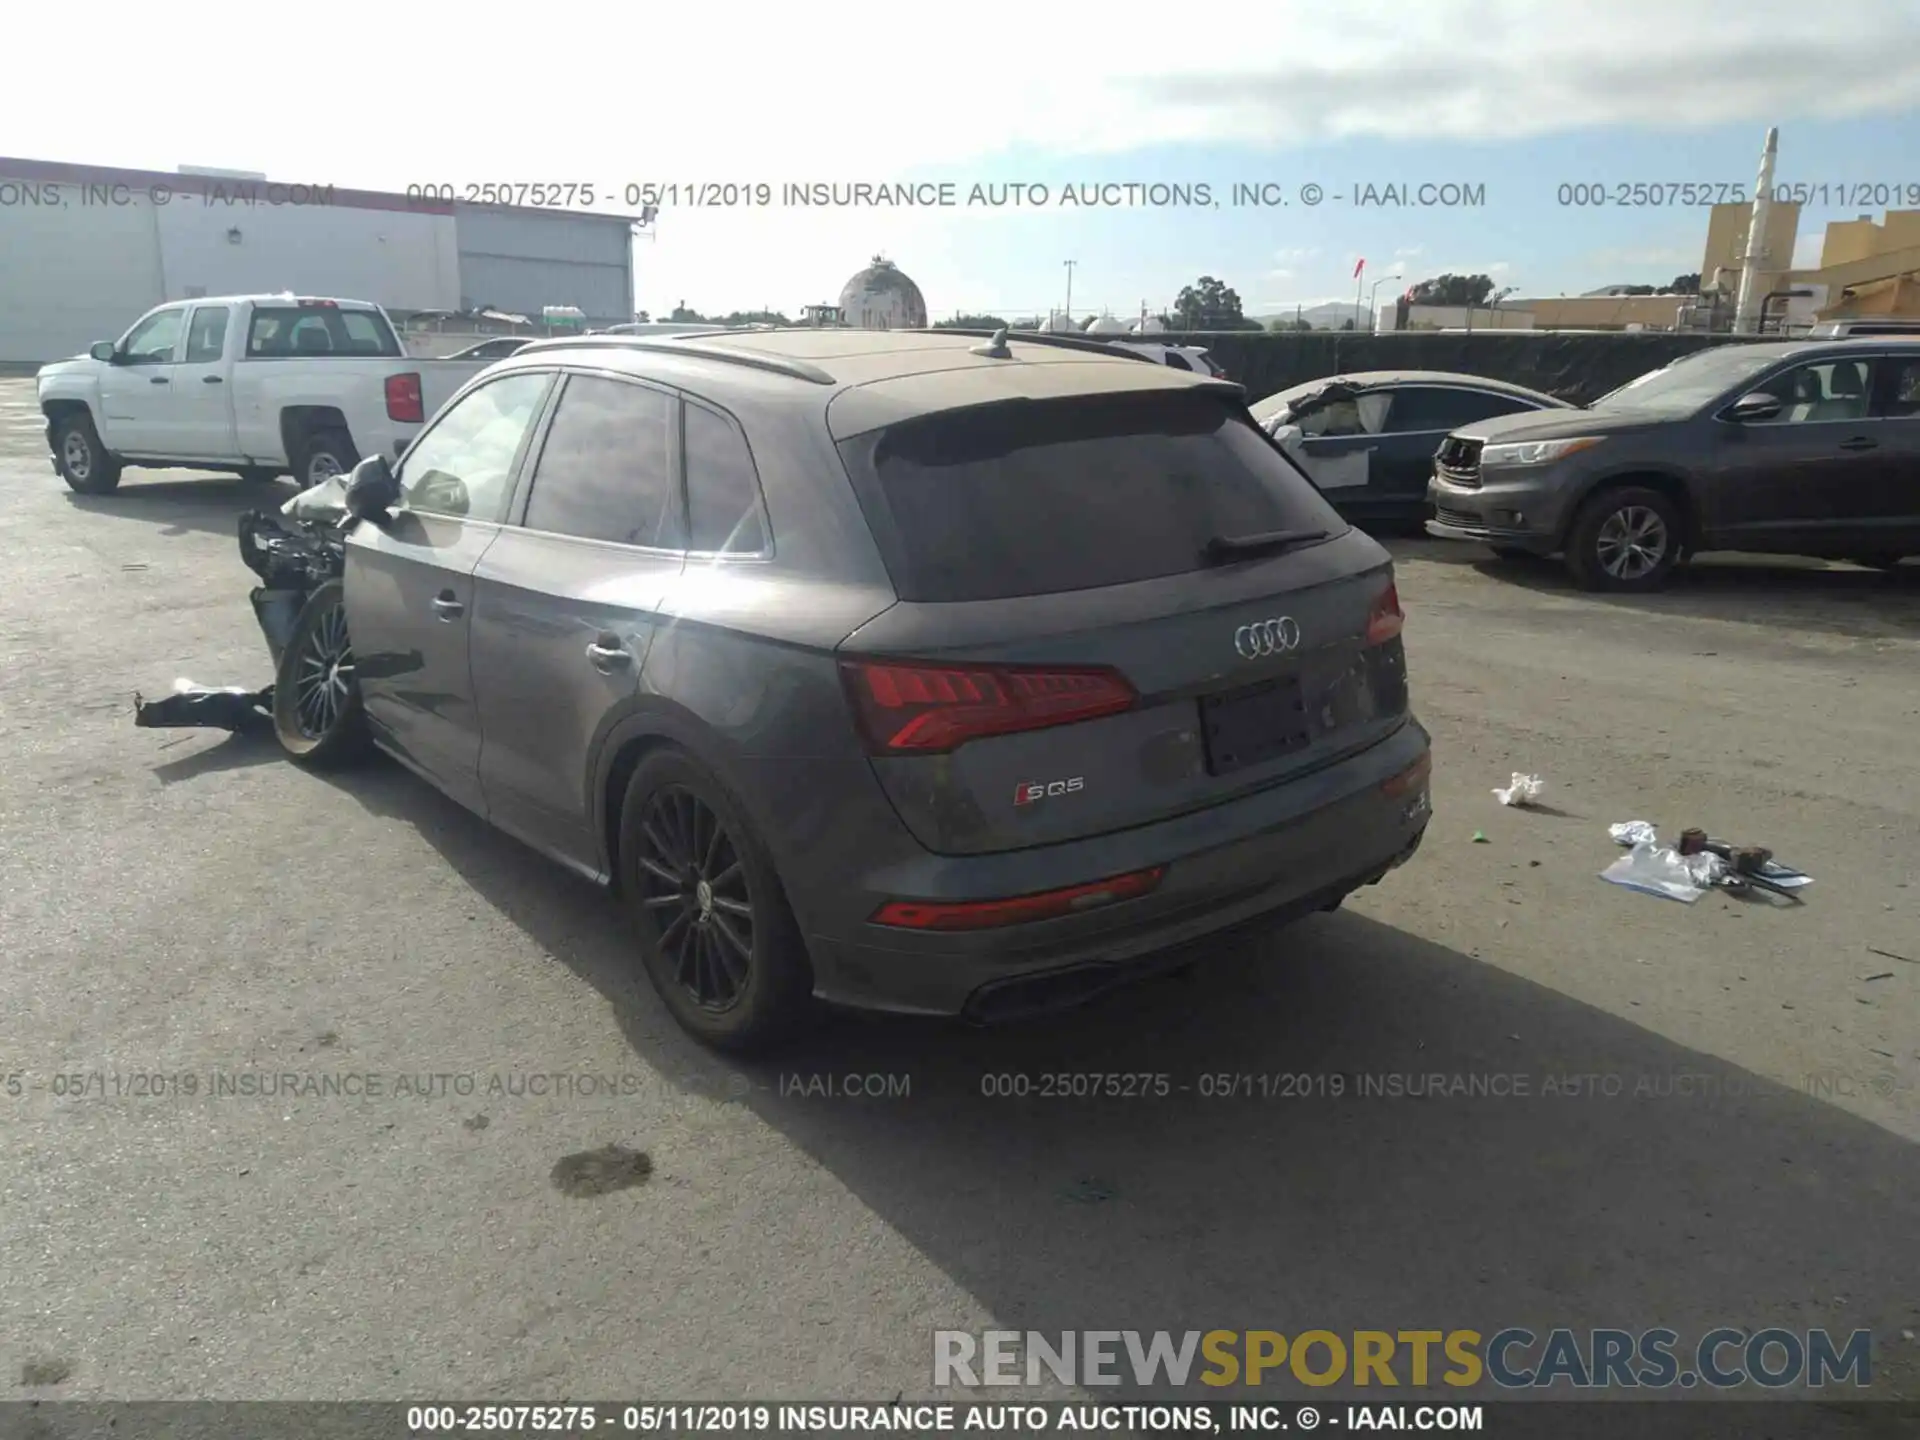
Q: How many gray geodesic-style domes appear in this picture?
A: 1